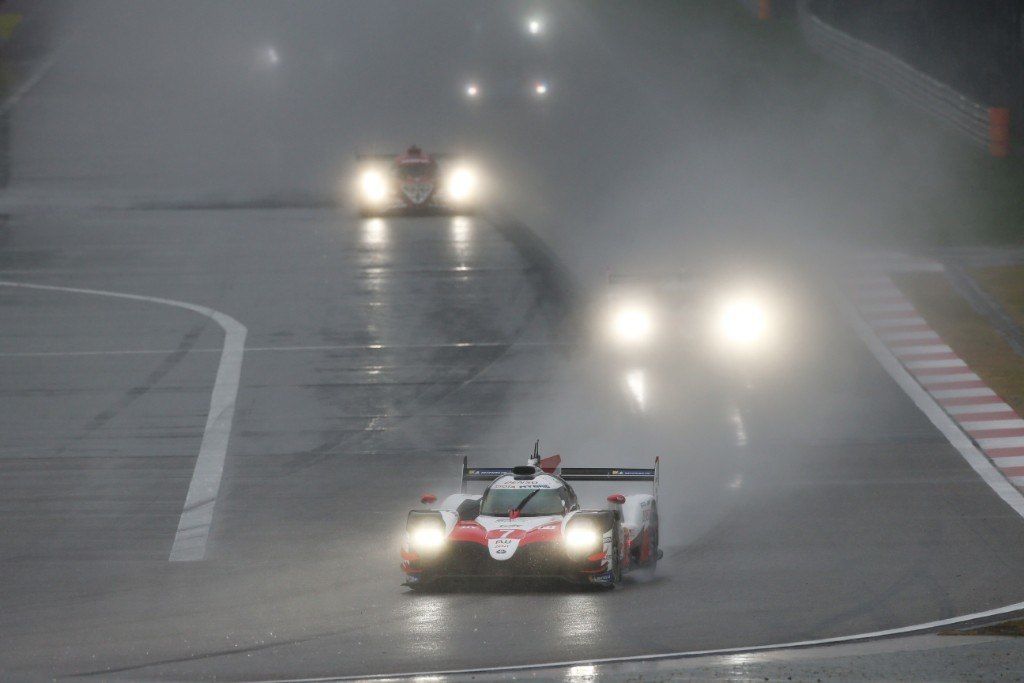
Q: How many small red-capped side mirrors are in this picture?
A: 2